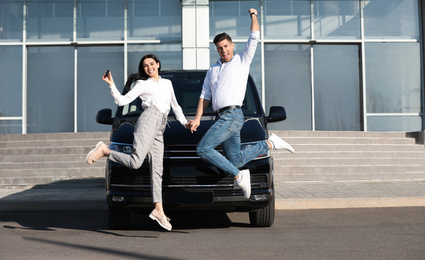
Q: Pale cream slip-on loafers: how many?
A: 2